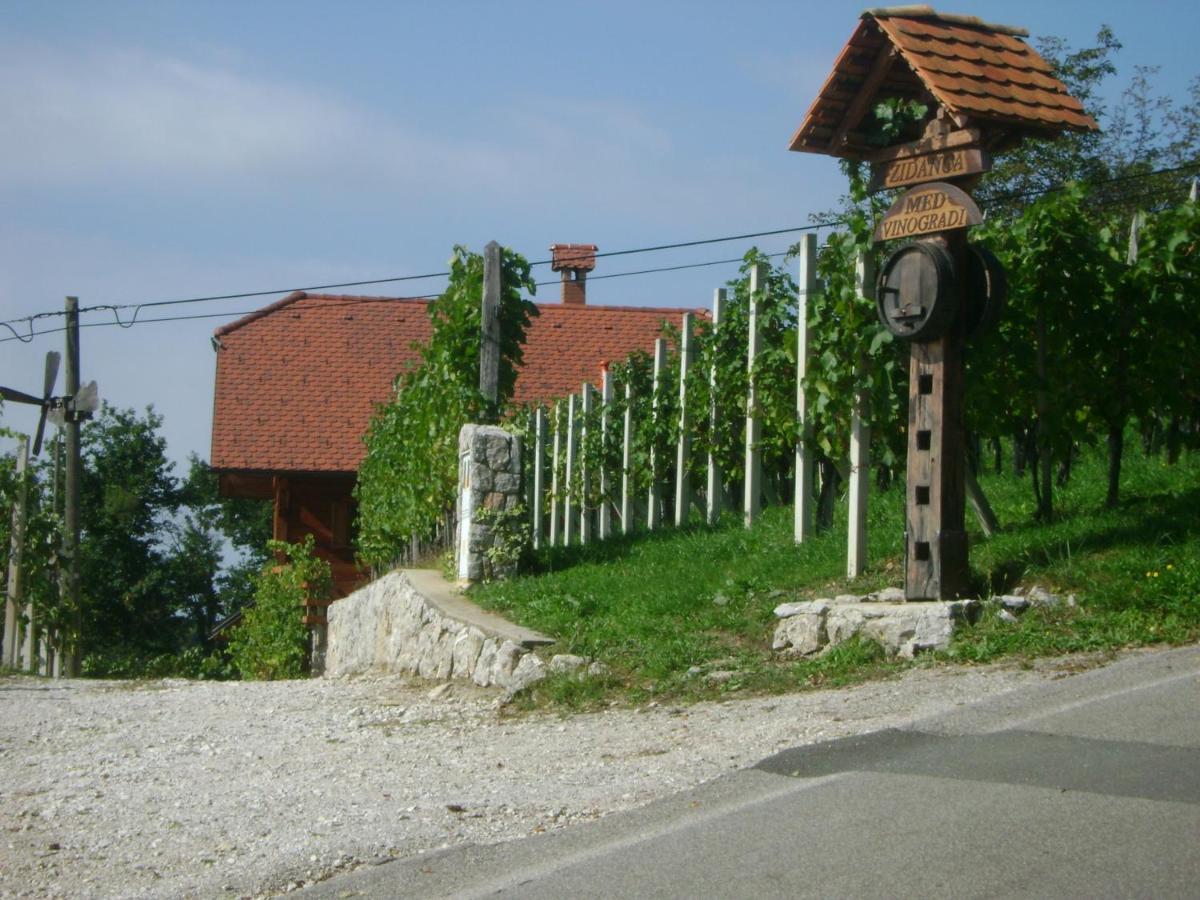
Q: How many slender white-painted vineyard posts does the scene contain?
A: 12